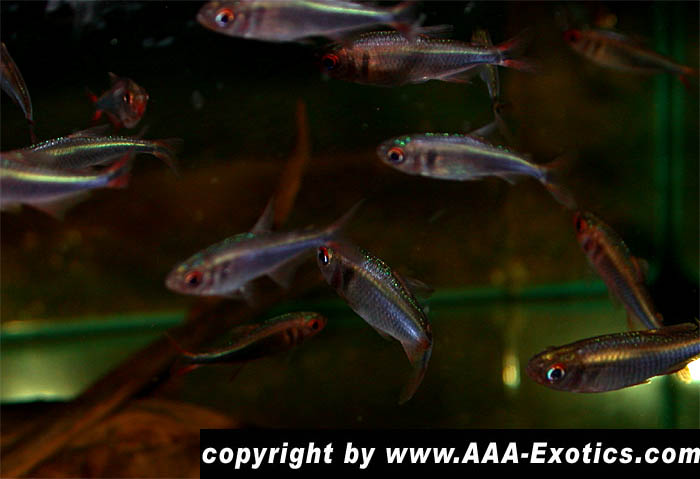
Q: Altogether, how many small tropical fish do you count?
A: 14